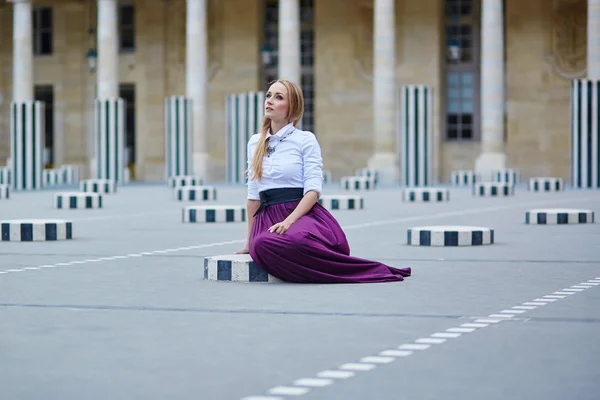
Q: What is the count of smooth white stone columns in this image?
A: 7